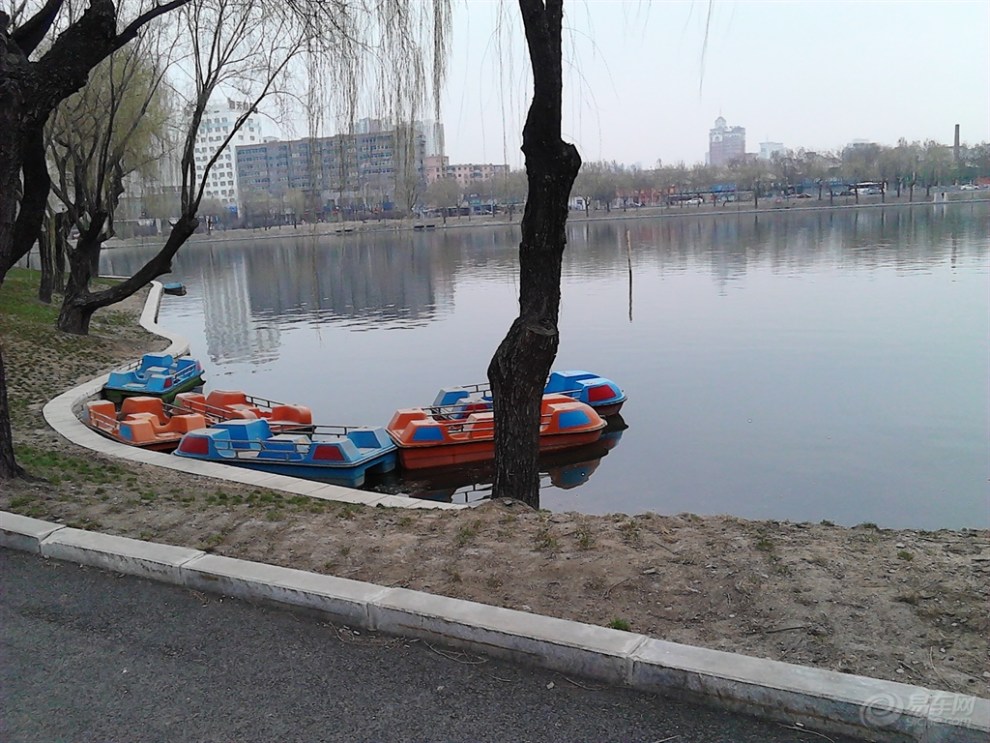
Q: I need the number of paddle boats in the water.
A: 6